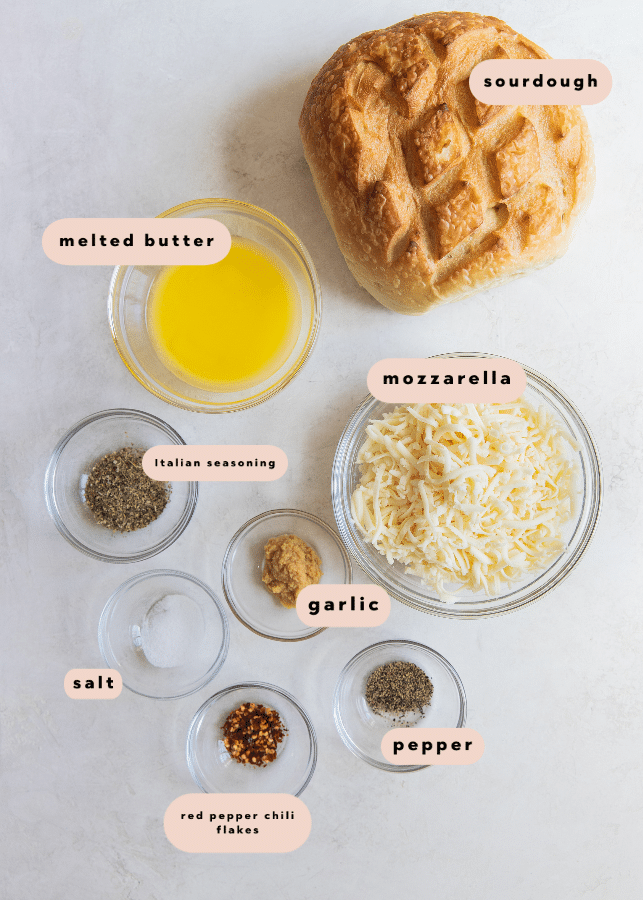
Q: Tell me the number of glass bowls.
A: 7